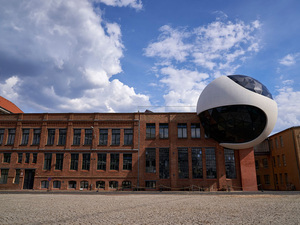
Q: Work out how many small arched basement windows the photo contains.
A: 7